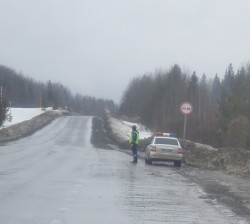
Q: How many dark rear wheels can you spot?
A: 2